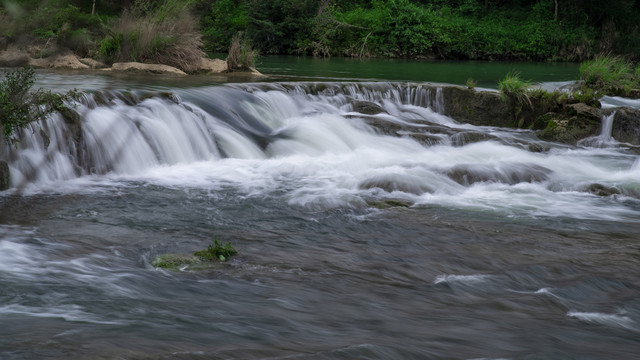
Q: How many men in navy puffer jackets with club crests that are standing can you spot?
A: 0